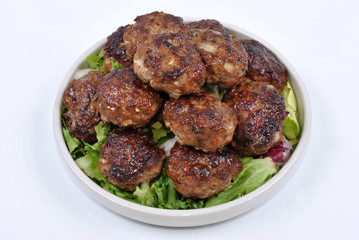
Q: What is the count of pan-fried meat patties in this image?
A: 12